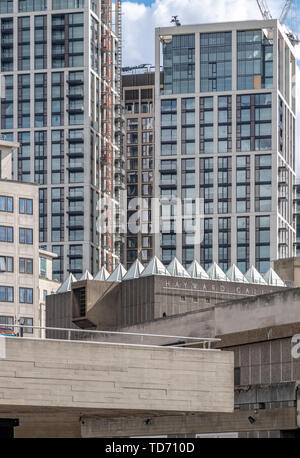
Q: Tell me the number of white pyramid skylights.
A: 12